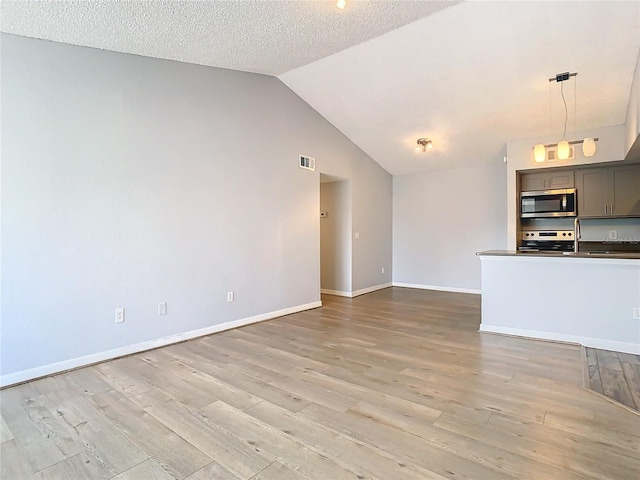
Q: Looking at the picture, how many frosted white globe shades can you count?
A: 3